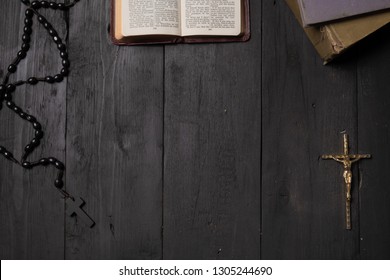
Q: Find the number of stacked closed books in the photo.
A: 2